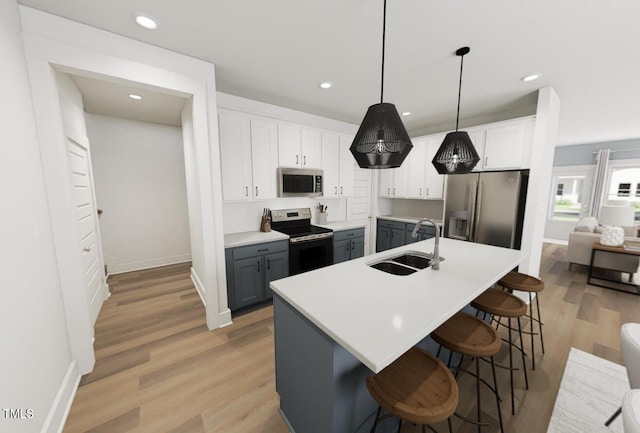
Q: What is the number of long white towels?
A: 0